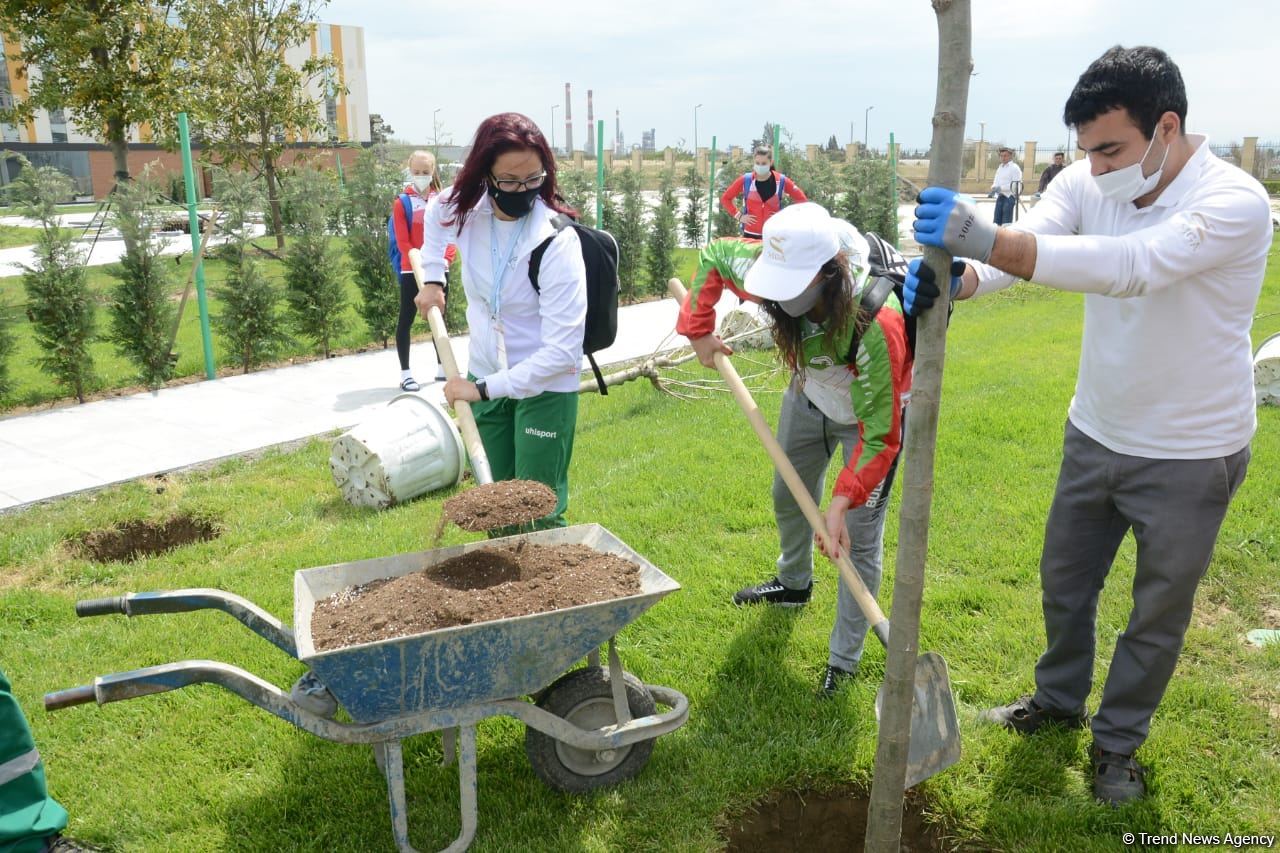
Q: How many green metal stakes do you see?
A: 6